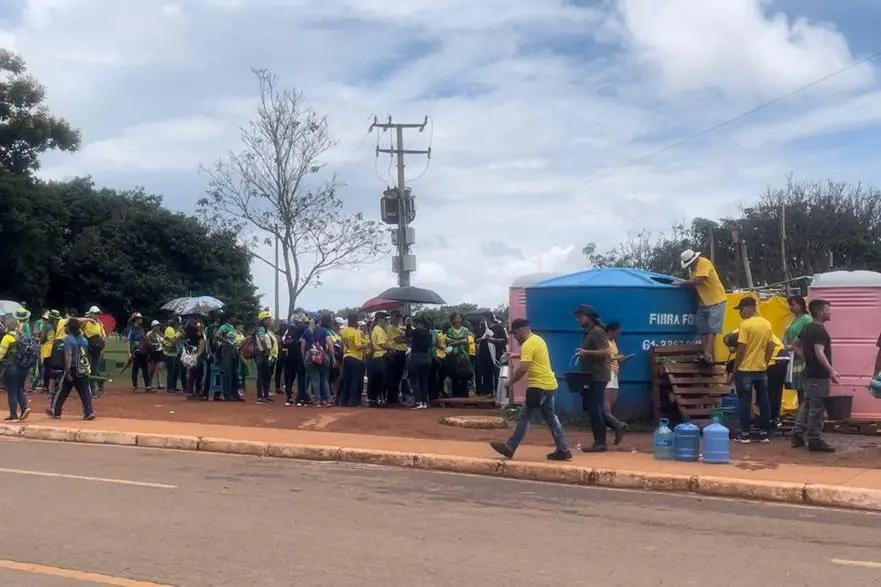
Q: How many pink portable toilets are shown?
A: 2